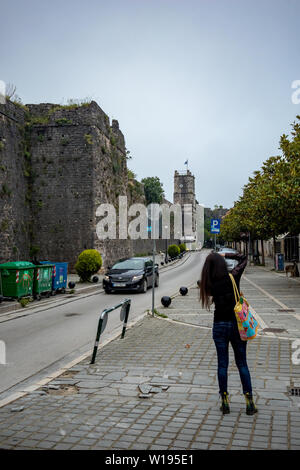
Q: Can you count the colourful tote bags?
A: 1